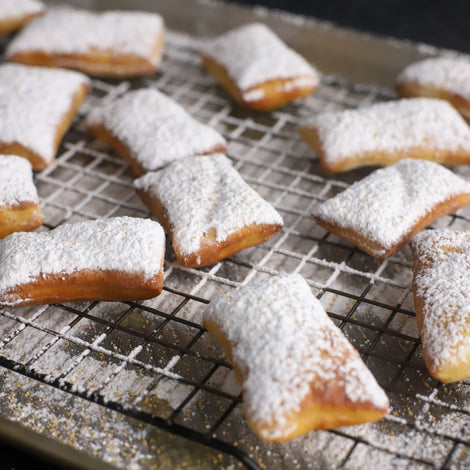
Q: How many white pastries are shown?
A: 13